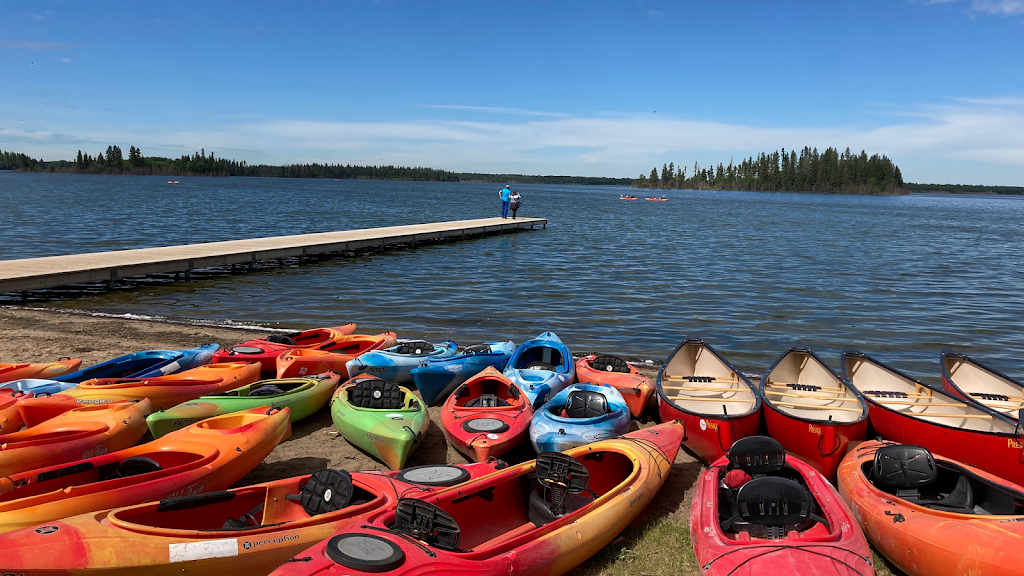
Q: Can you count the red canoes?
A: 4